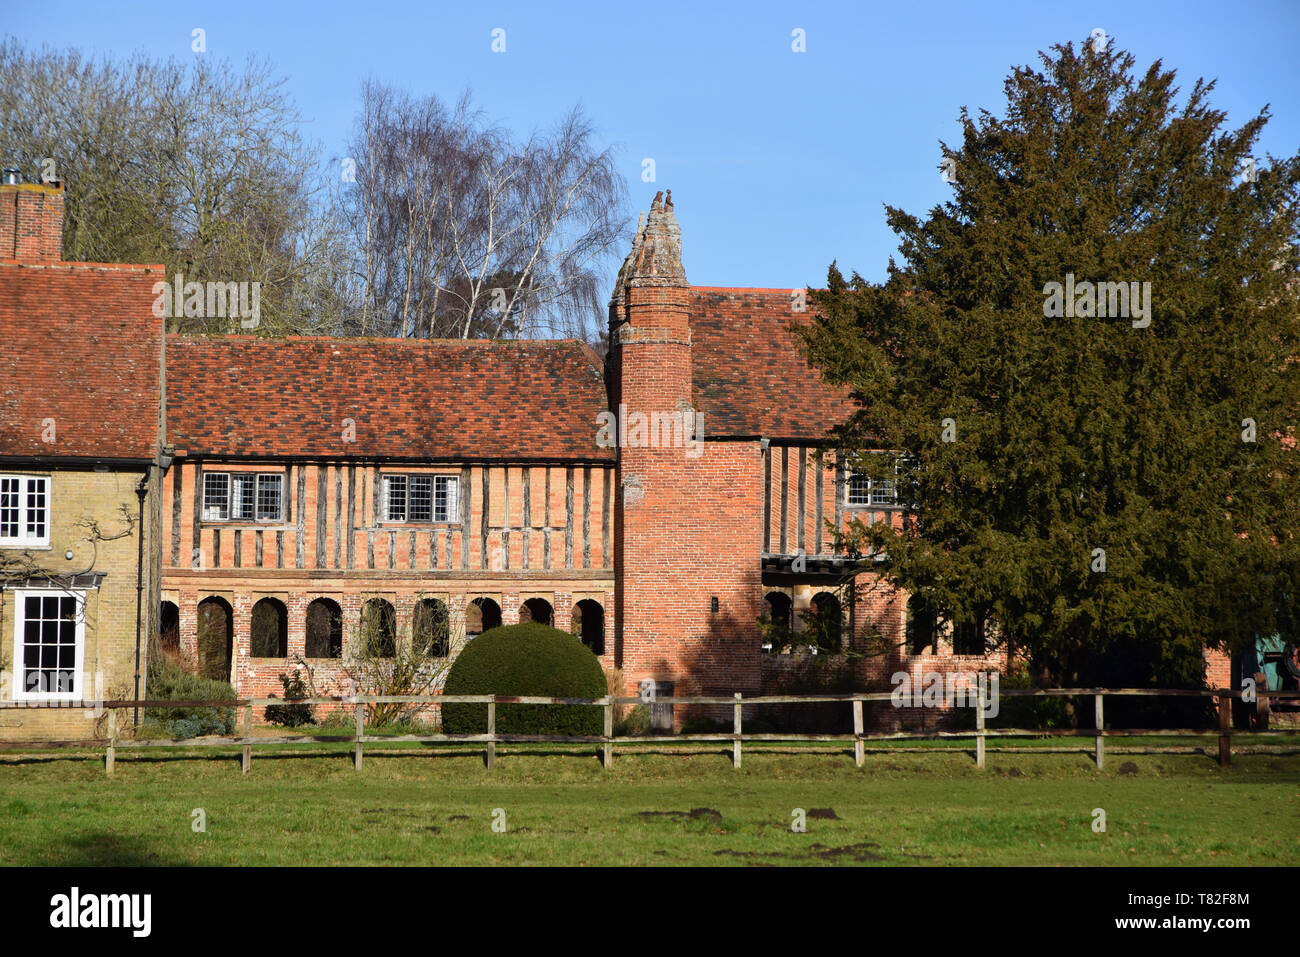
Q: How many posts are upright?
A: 10